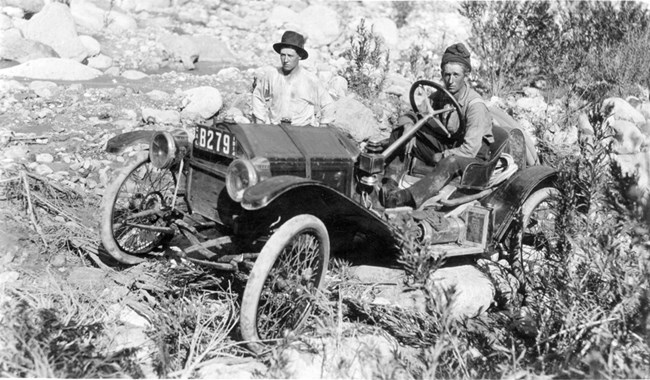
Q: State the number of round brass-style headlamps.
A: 2